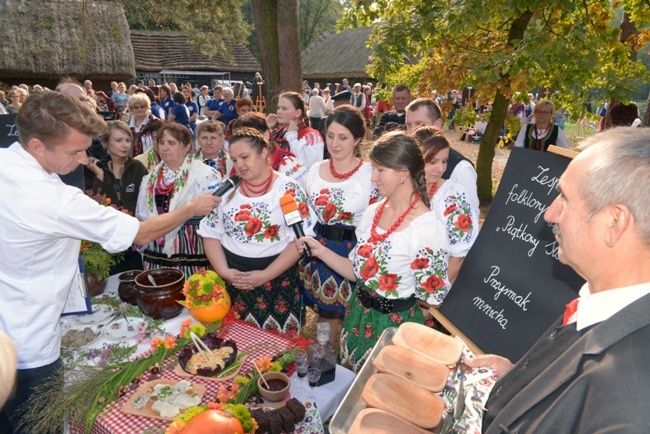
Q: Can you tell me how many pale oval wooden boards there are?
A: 4